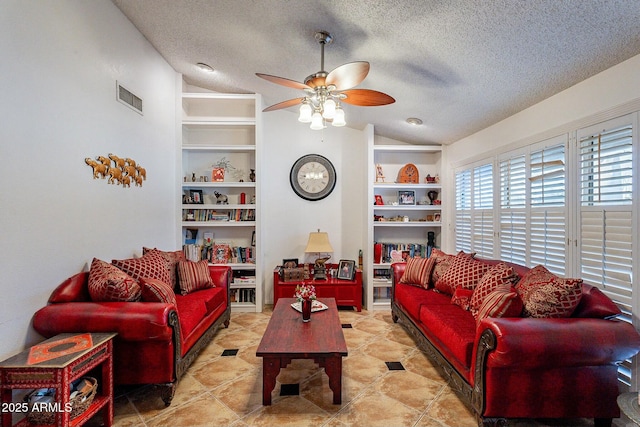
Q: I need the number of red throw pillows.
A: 12